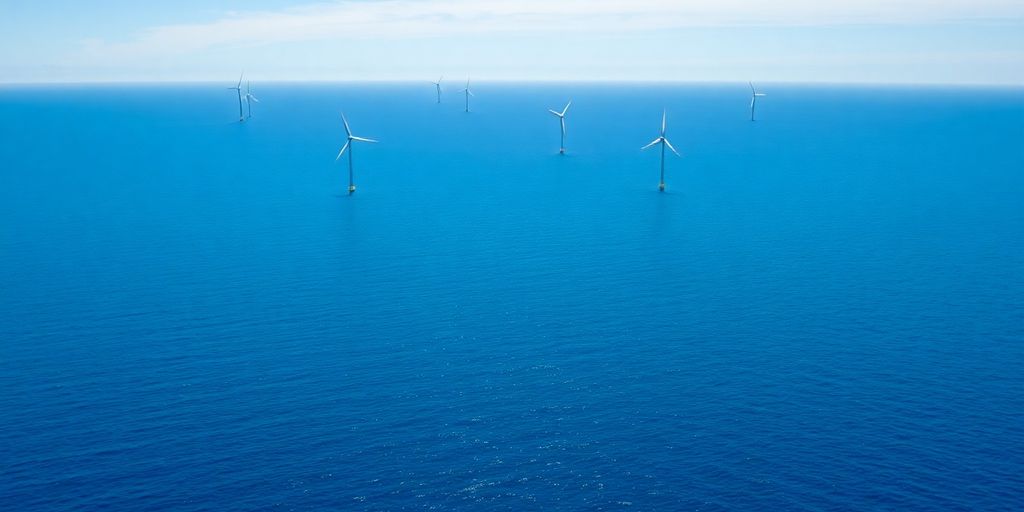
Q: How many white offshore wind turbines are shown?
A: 8